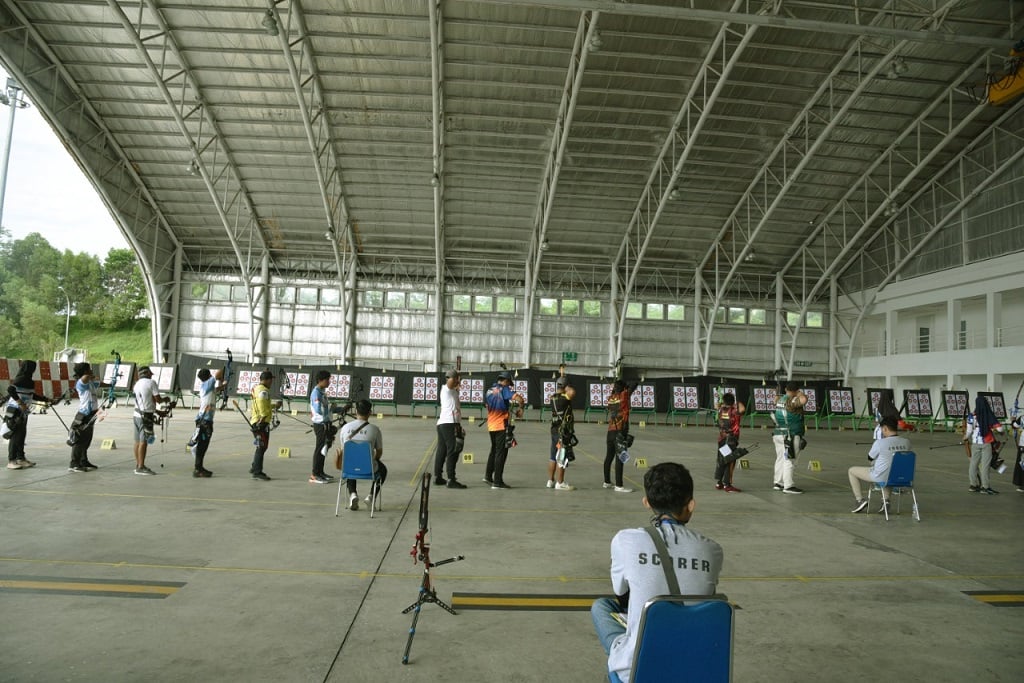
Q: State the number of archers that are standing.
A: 15